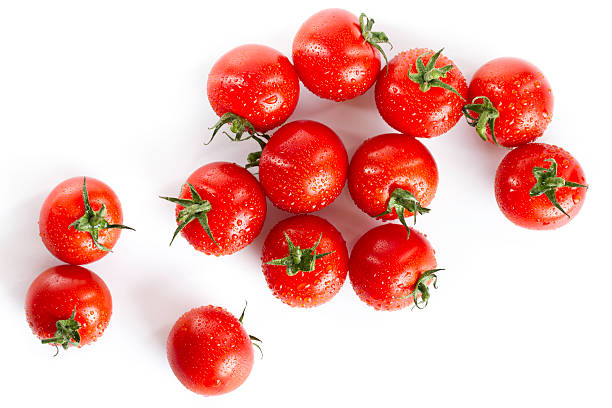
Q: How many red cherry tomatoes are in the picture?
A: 13